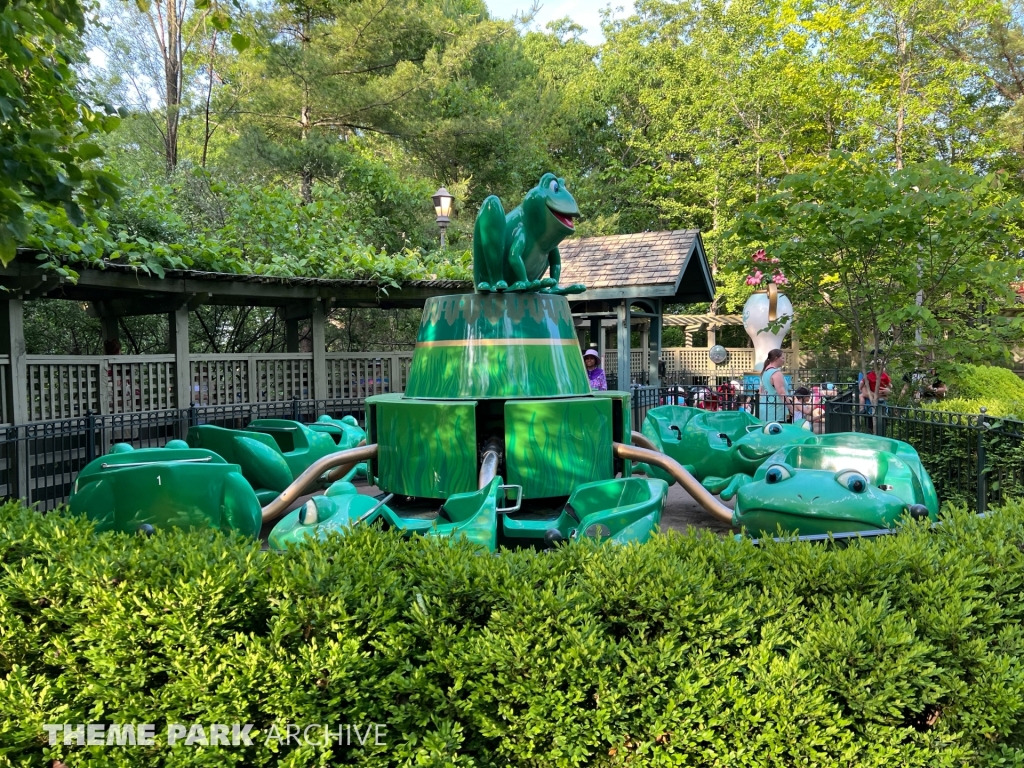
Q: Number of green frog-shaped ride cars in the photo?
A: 5